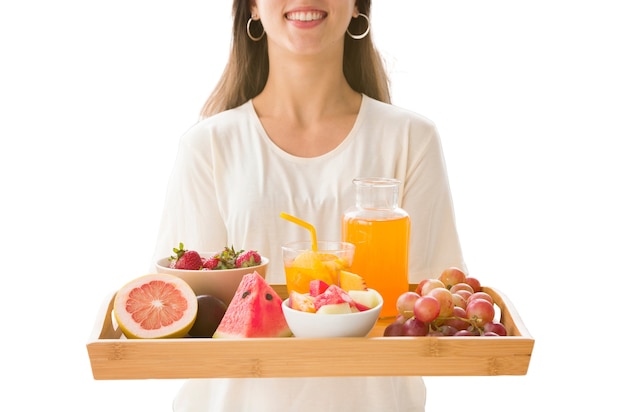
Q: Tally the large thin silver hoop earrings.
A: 2